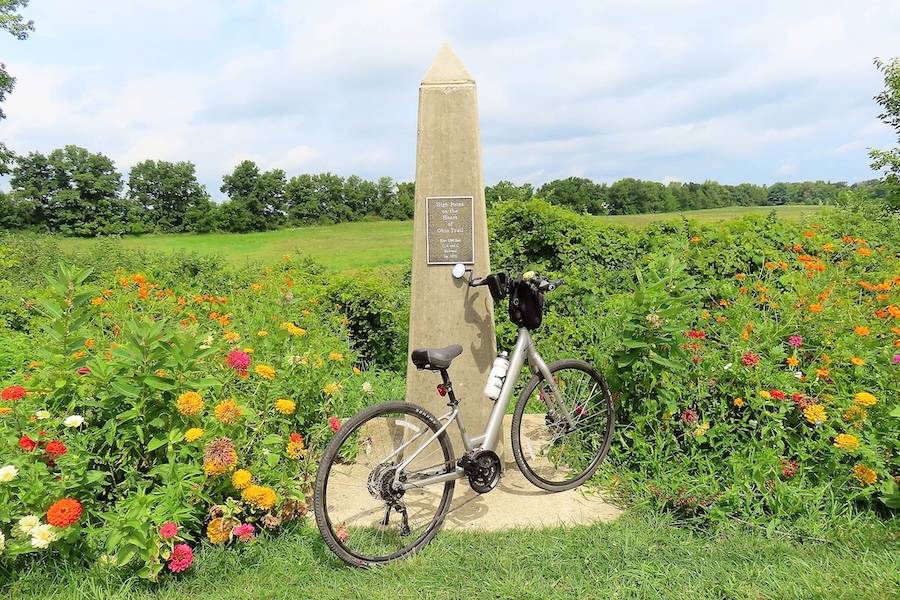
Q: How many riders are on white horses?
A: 0